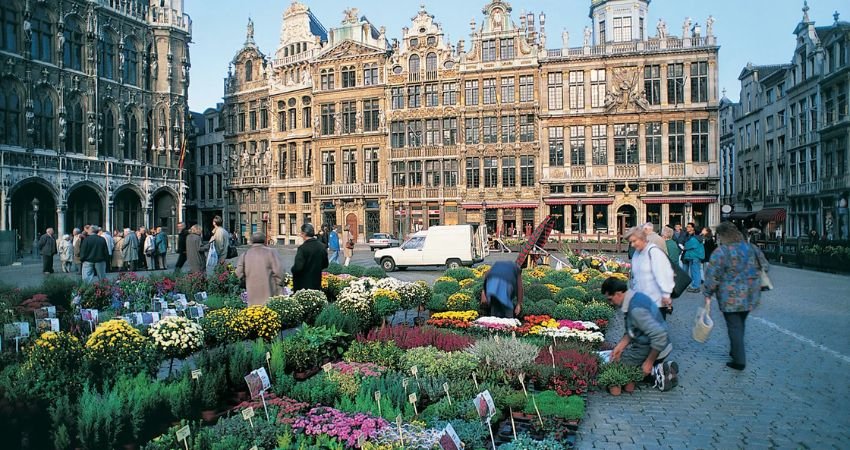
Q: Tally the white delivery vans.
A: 1